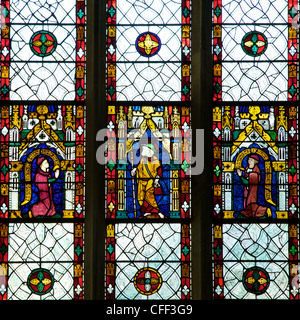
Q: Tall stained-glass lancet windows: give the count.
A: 3